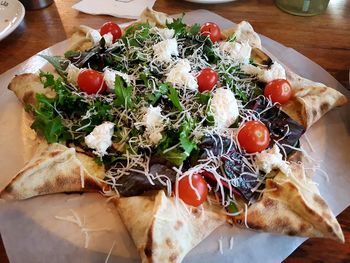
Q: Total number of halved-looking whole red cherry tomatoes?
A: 7